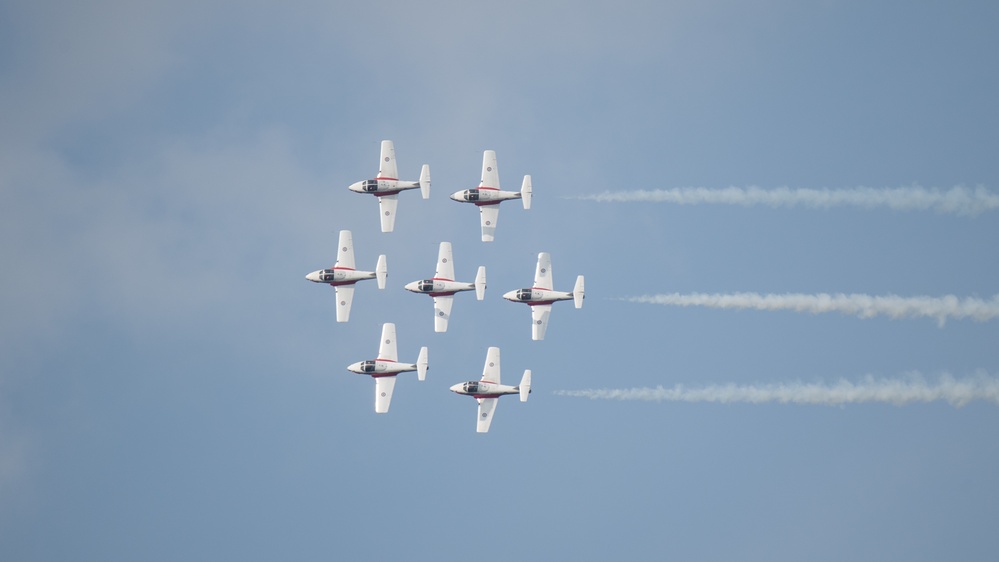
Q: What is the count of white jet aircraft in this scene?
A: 7